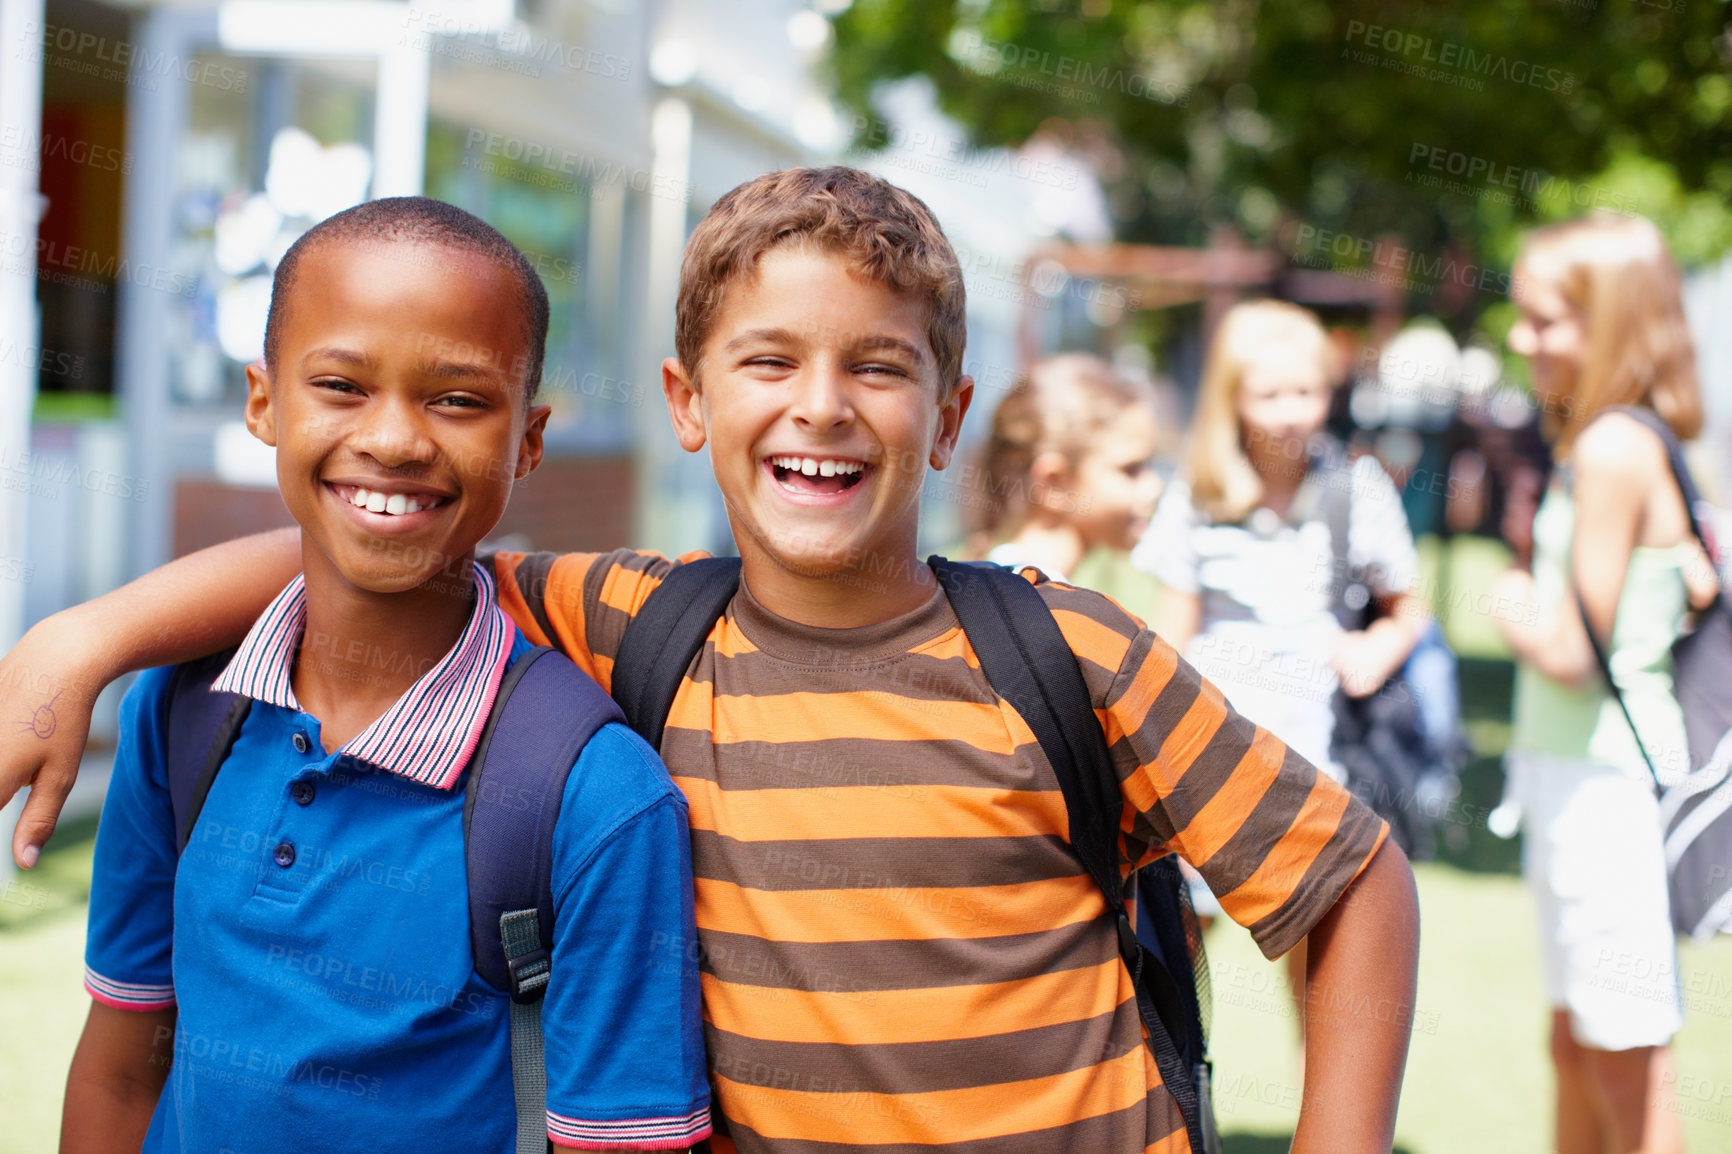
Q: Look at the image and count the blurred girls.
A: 3